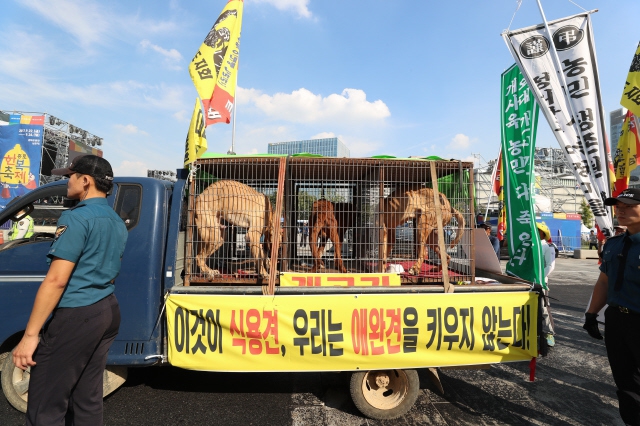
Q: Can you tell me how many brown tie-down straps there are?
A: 2